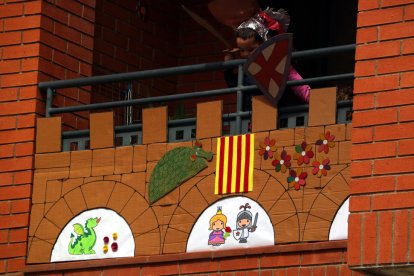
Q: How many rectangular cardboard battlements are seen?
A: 6